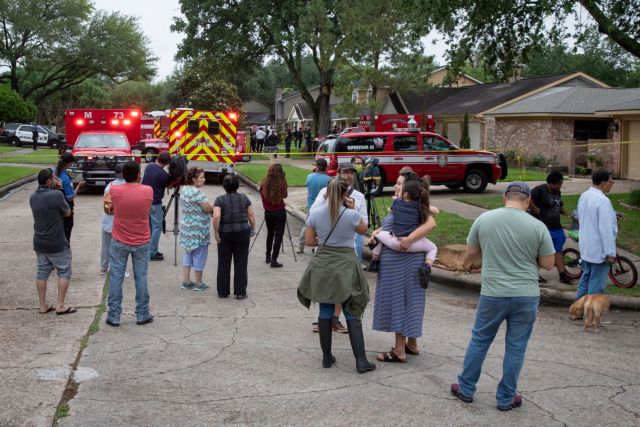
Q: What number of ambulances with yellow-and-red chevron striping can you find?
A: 1